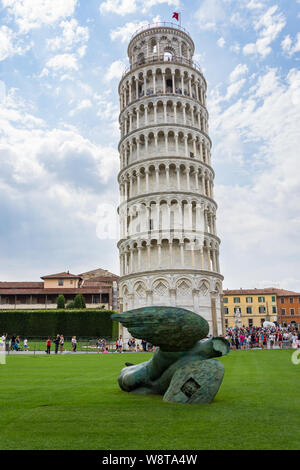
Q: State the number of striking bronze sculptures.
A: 1